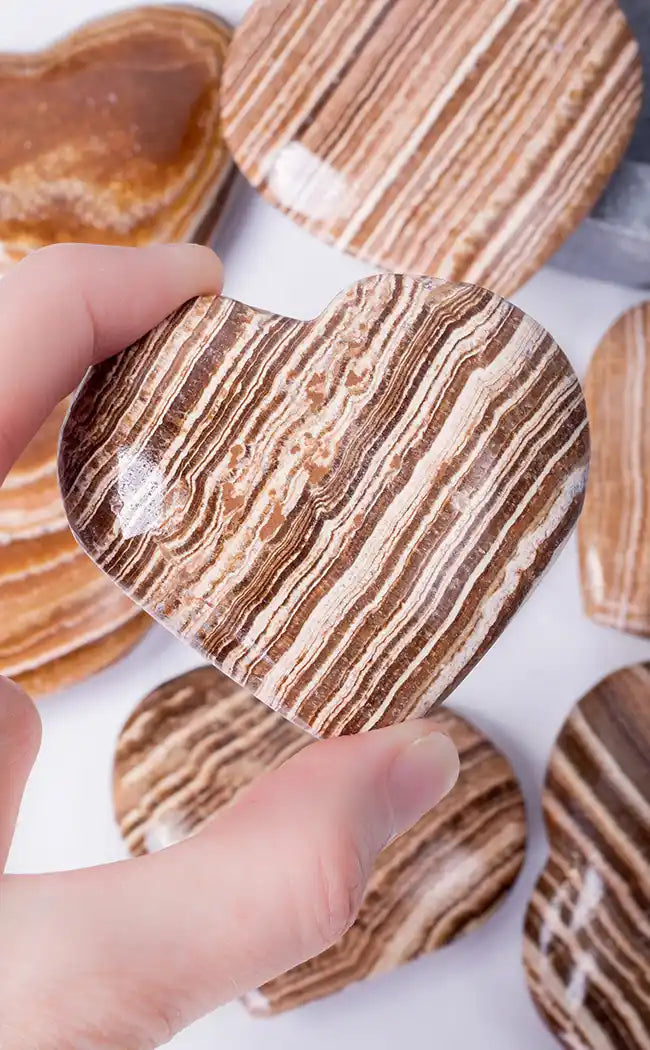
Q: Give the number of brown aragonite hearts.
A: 7